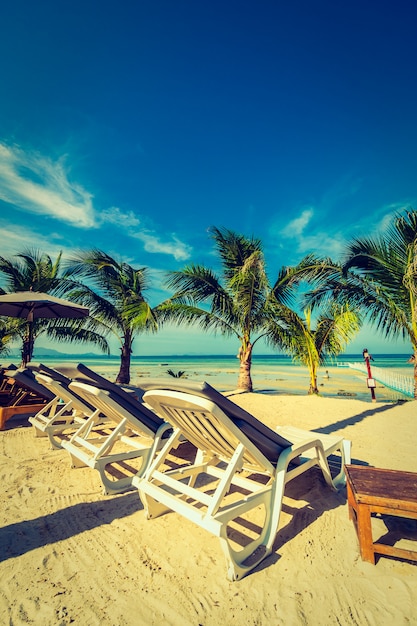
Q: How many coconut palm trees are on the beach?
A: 5